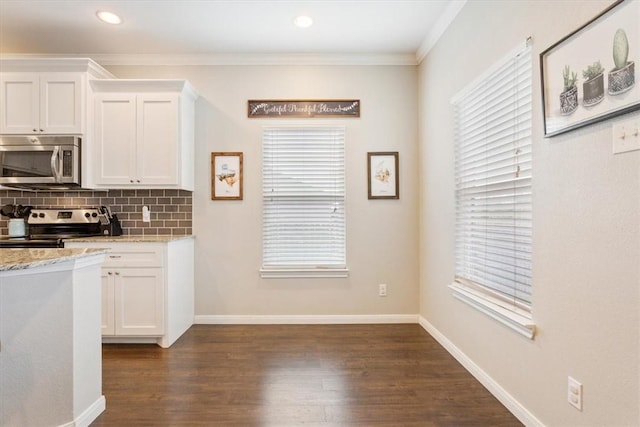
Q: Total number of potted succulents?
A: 3